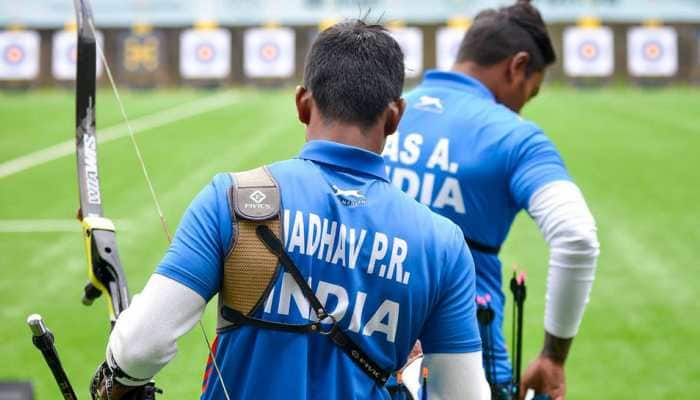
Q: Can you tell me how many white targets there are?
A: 8